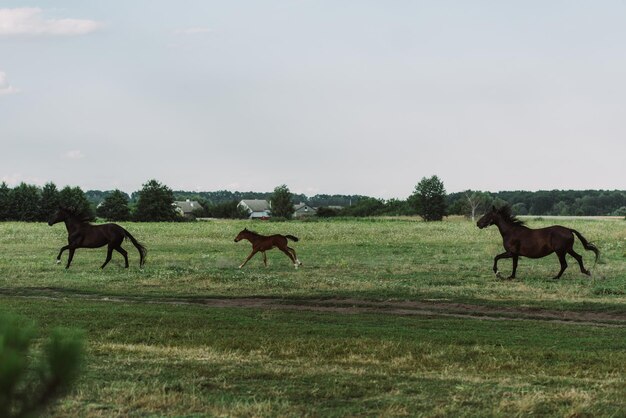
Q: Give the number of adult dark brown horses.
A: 2